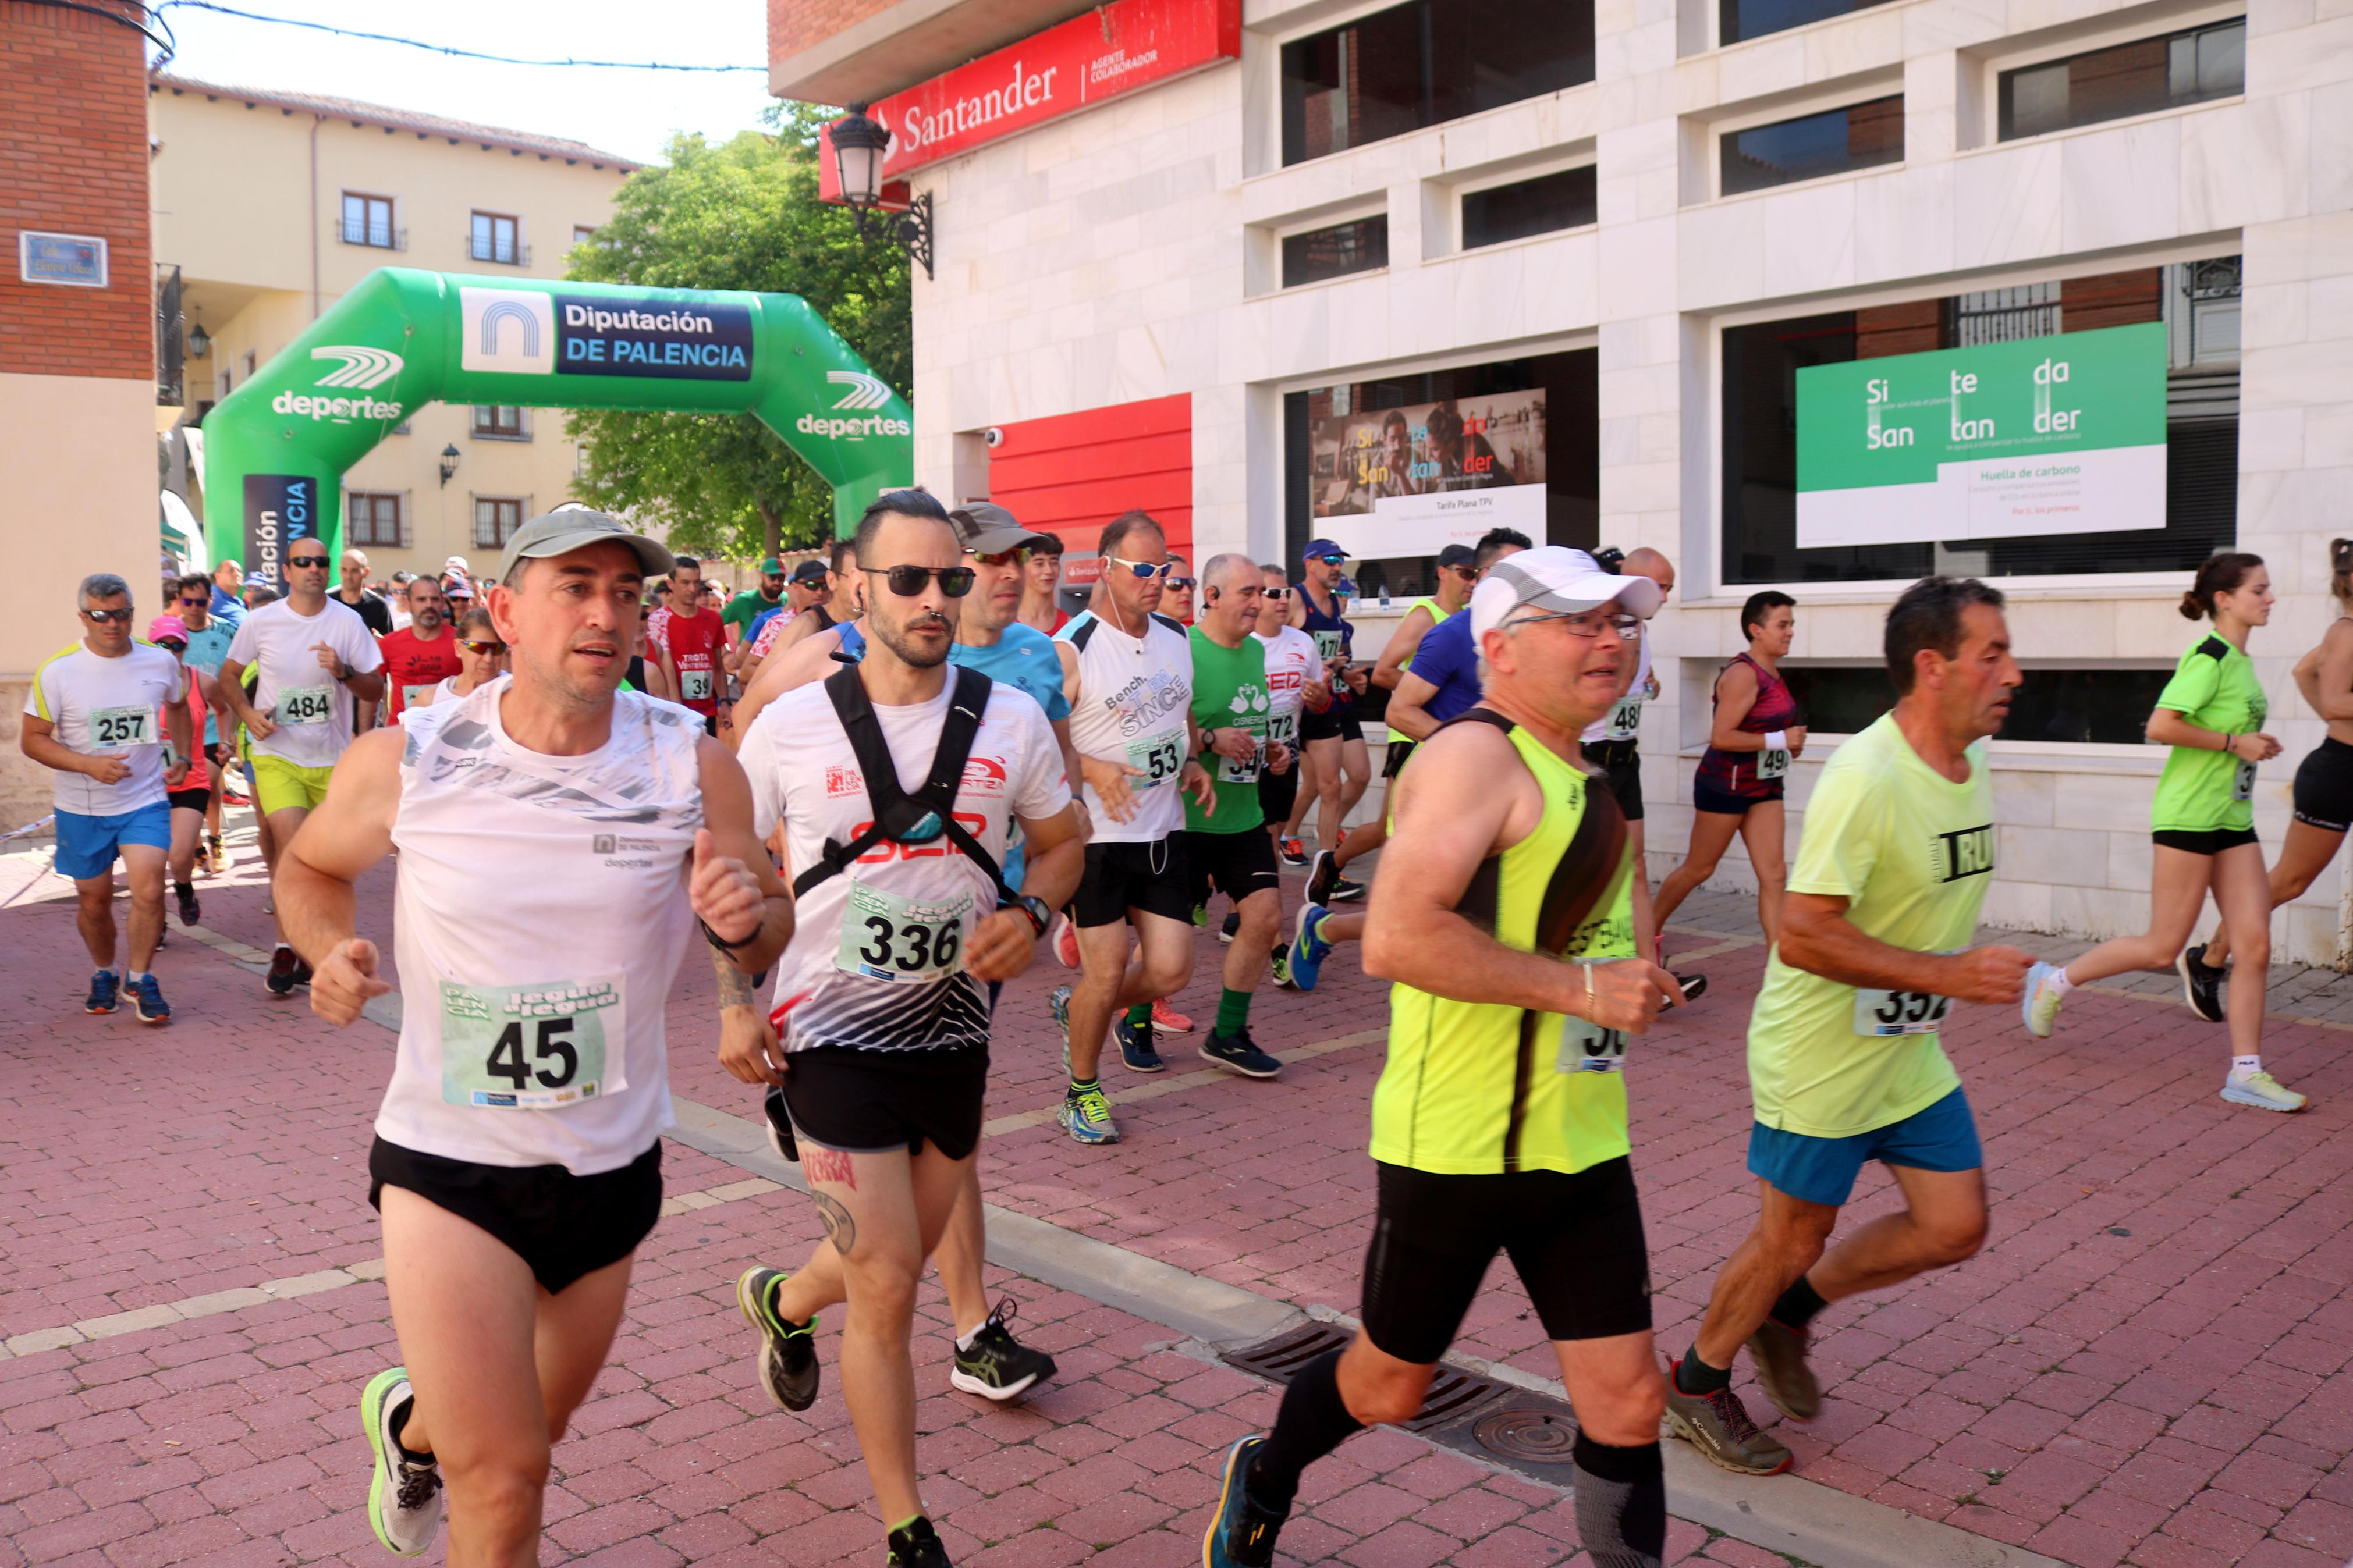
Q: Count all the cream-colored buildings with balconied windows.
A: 1